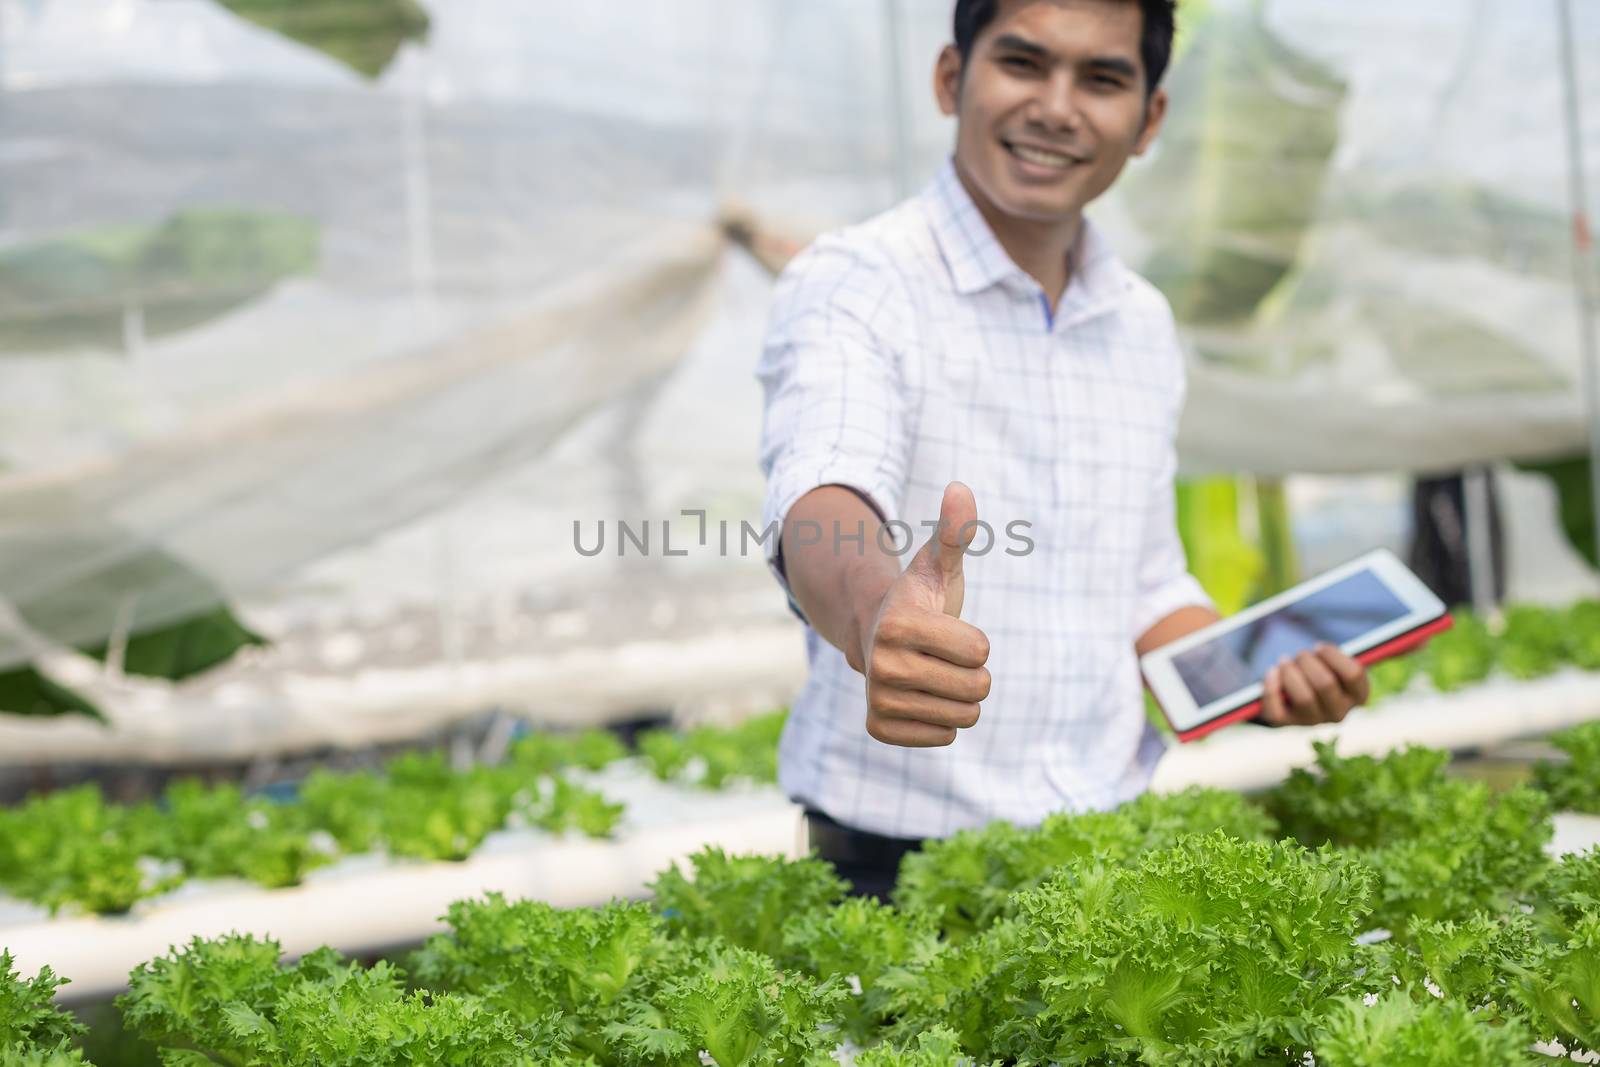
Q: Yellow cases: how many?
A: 0